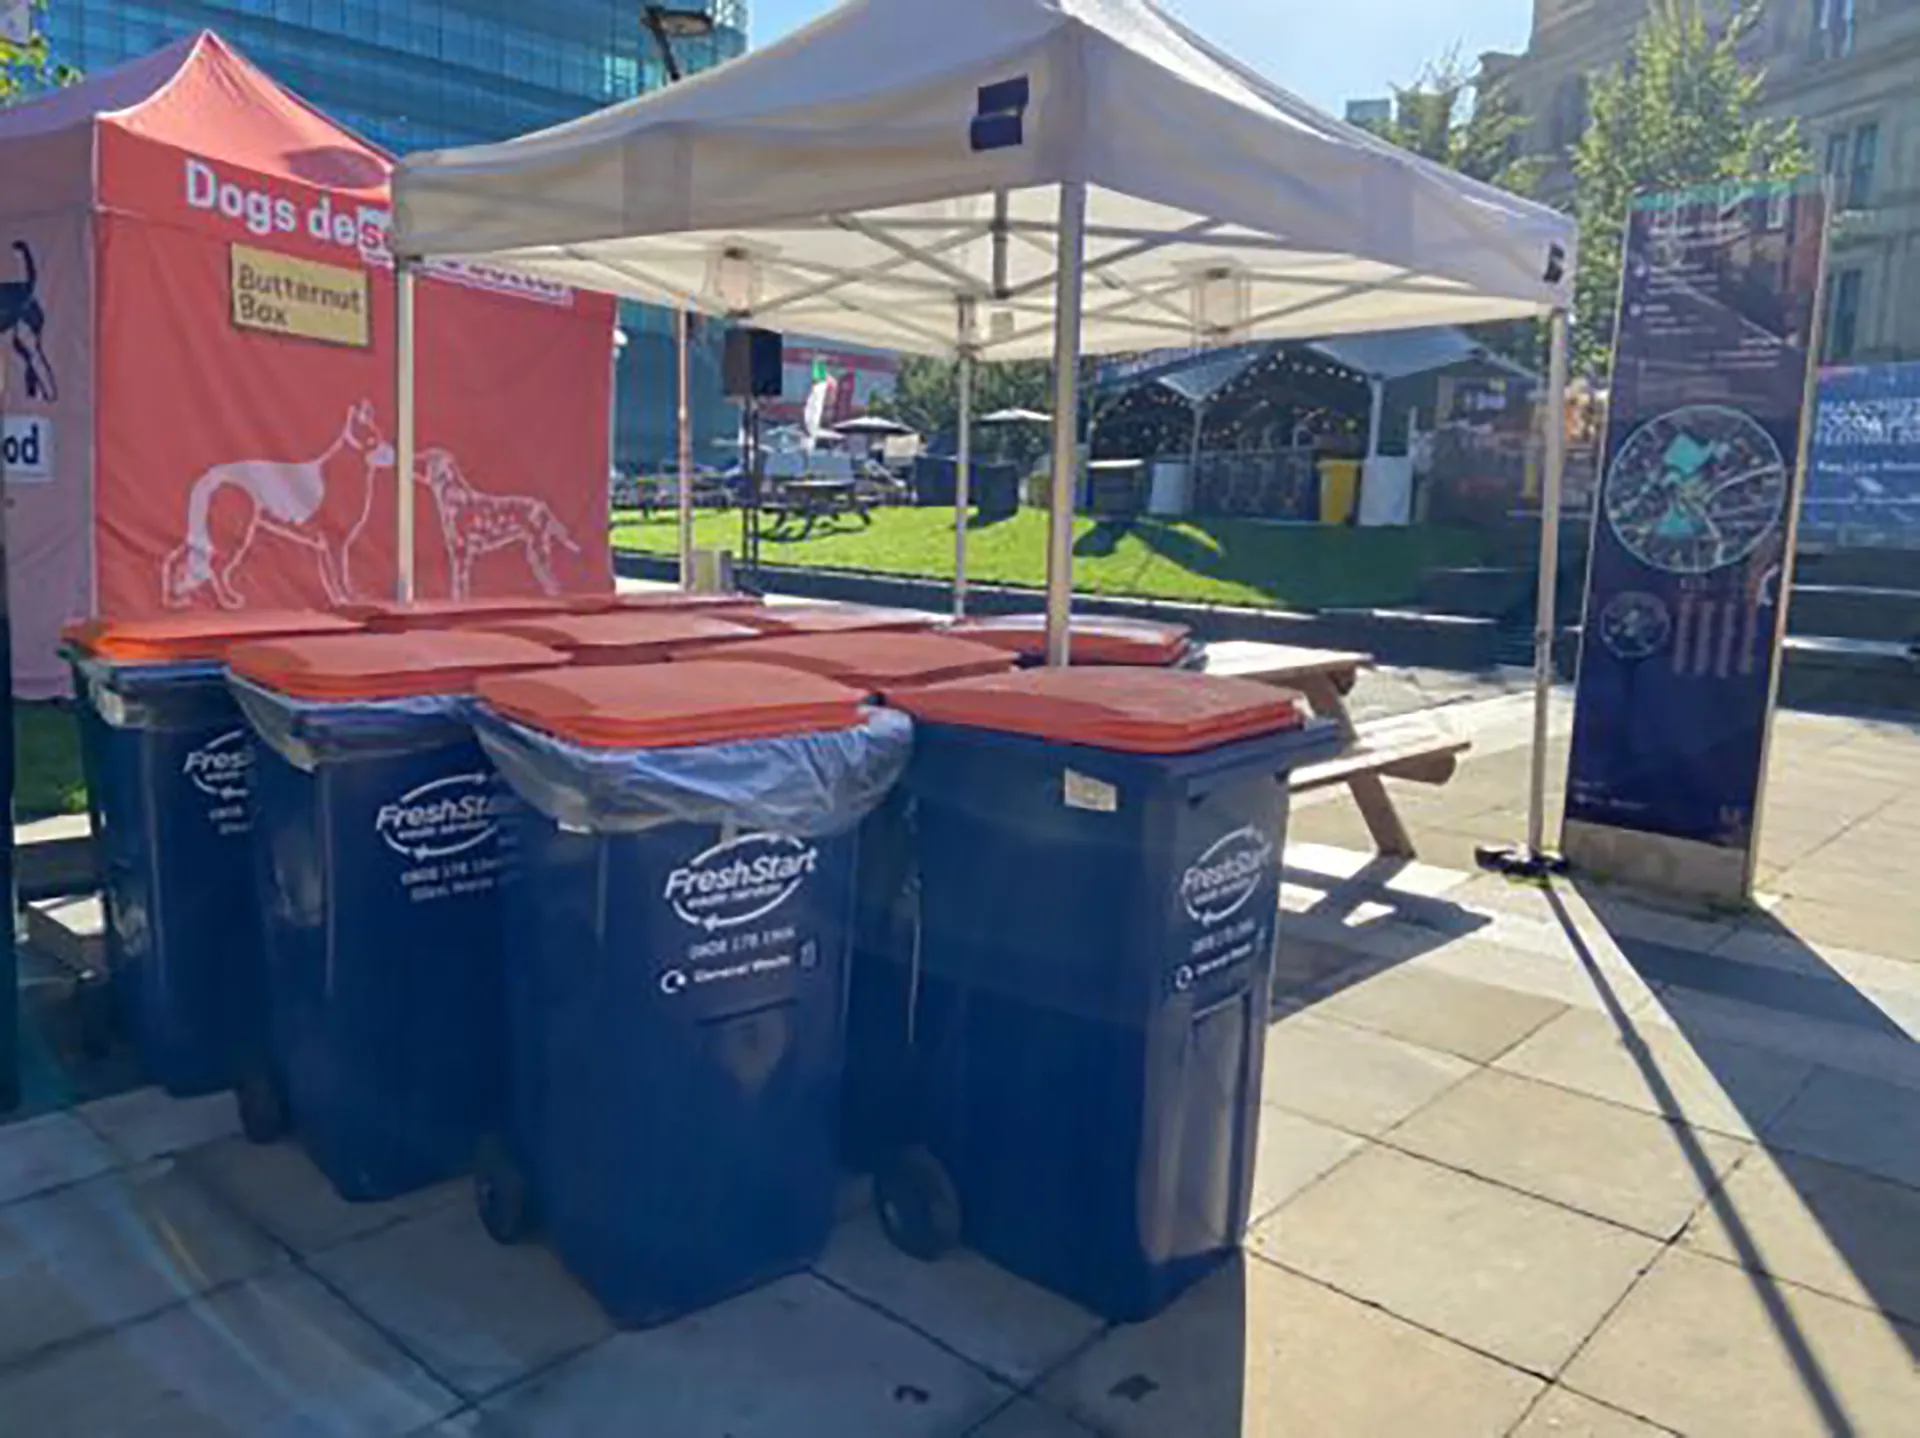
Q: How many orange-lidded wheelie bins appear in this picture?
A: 10